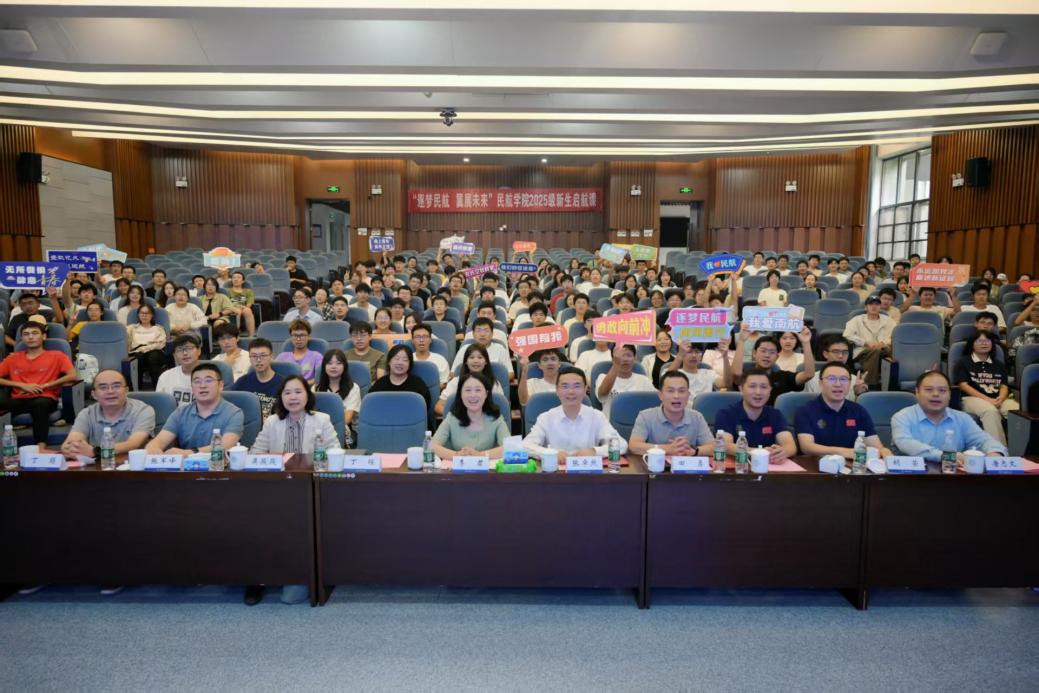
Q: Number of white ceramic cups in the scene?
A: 10